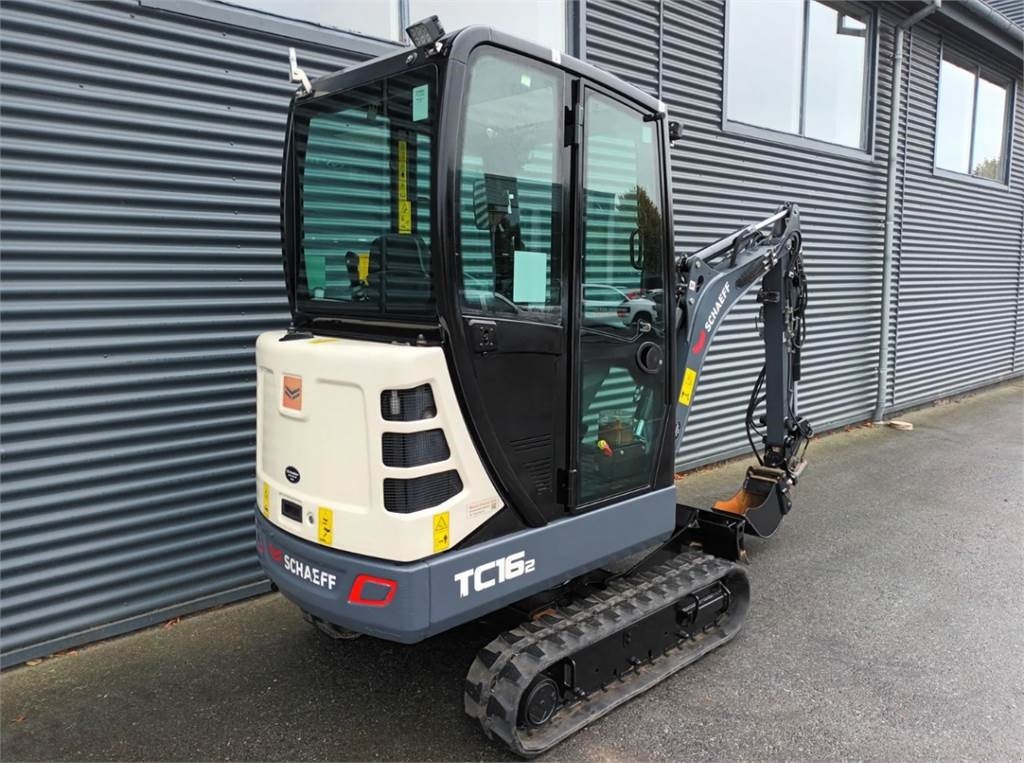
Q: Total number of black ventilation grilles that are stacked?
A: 3